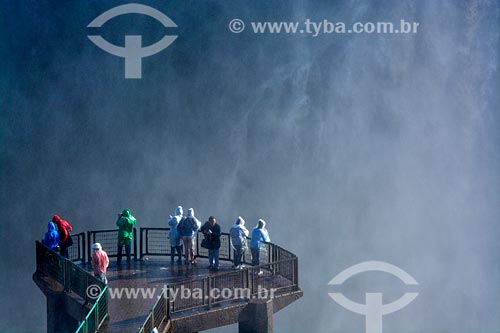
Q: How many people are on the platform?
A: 9